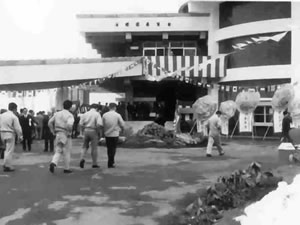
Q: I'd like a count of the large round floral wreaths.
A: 4